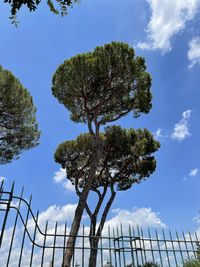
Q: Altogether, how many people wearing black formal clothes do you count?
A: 0